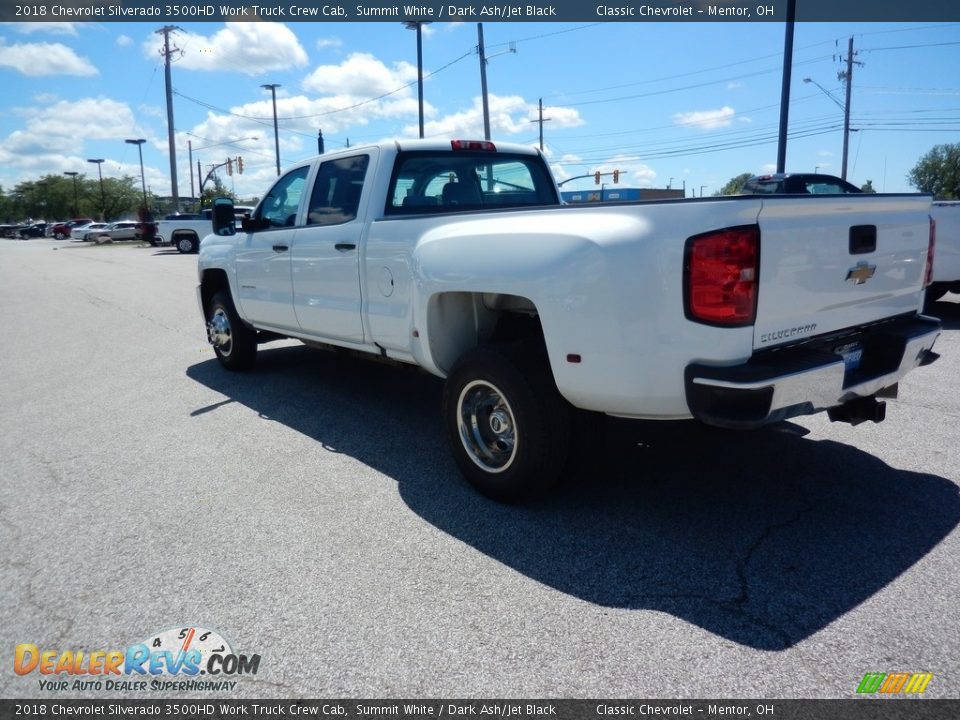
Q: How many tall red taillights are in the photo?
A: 2